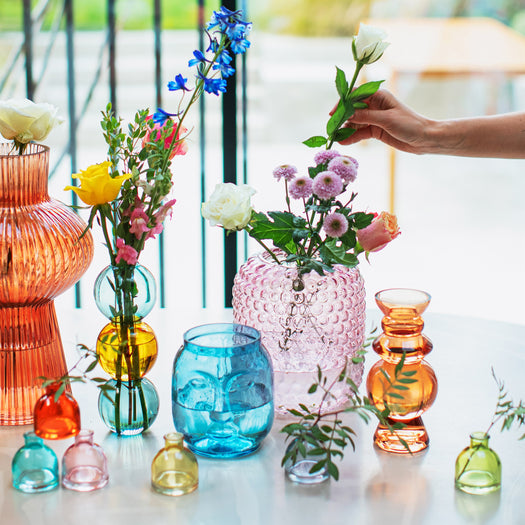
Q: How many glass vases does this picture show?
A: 11